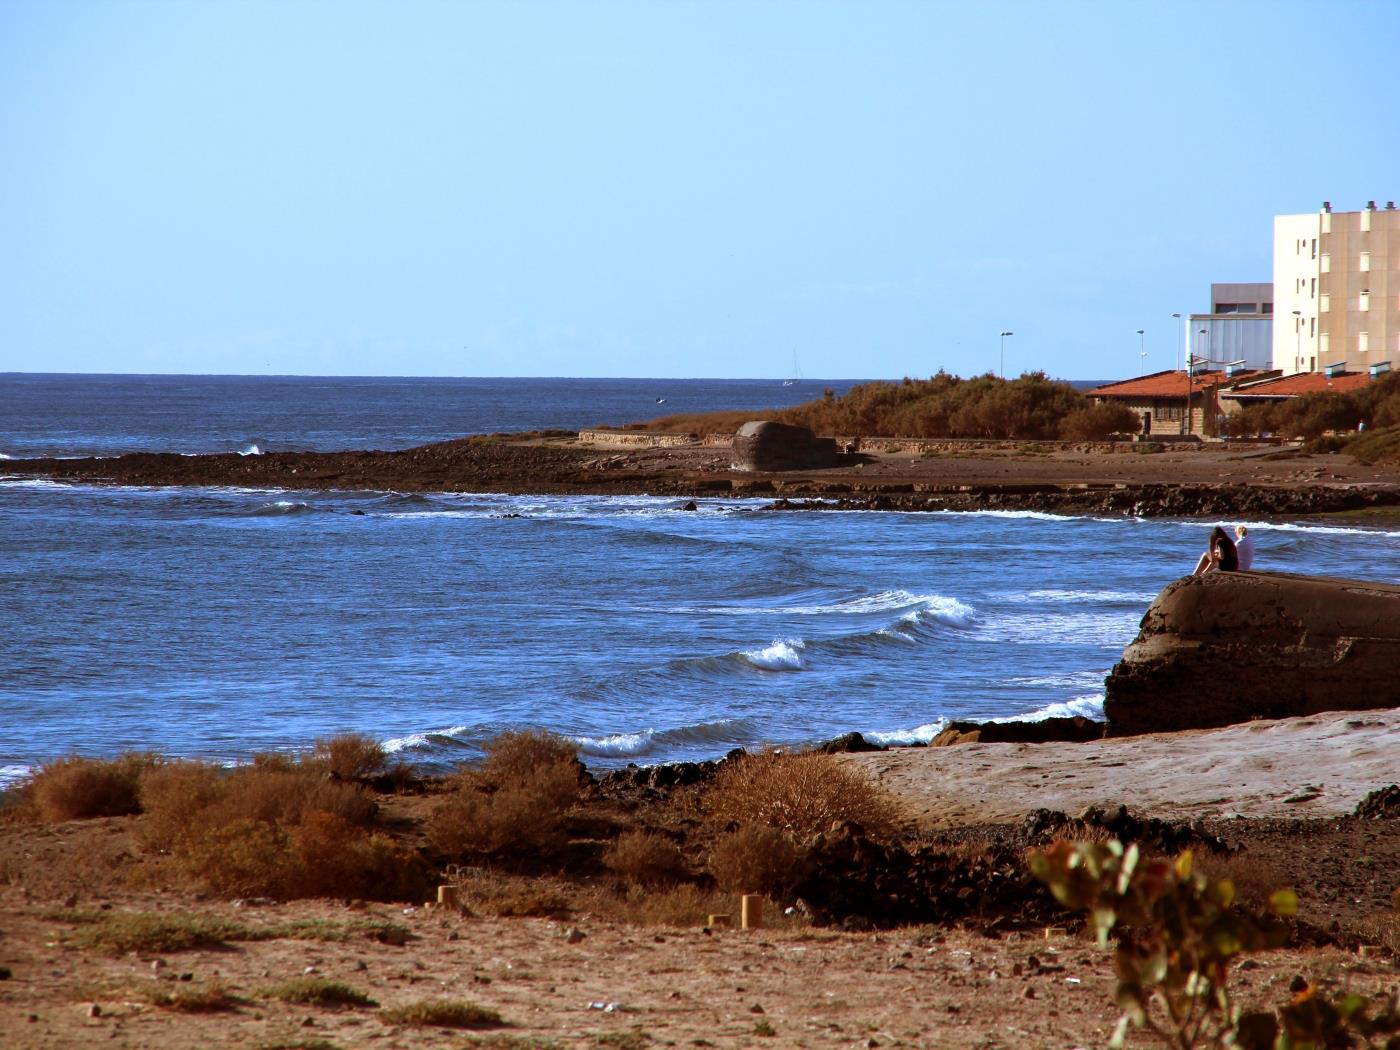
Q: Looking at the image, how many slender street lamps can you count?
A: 5